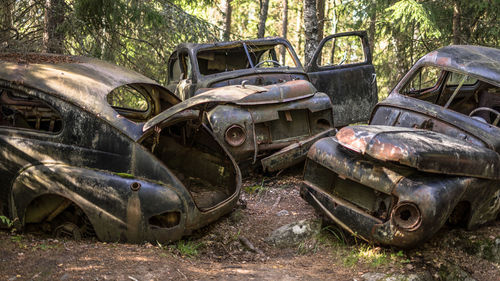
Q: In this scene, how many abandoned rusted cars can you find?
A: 3